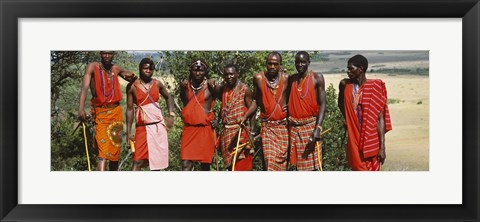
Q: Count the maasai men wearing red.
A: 7